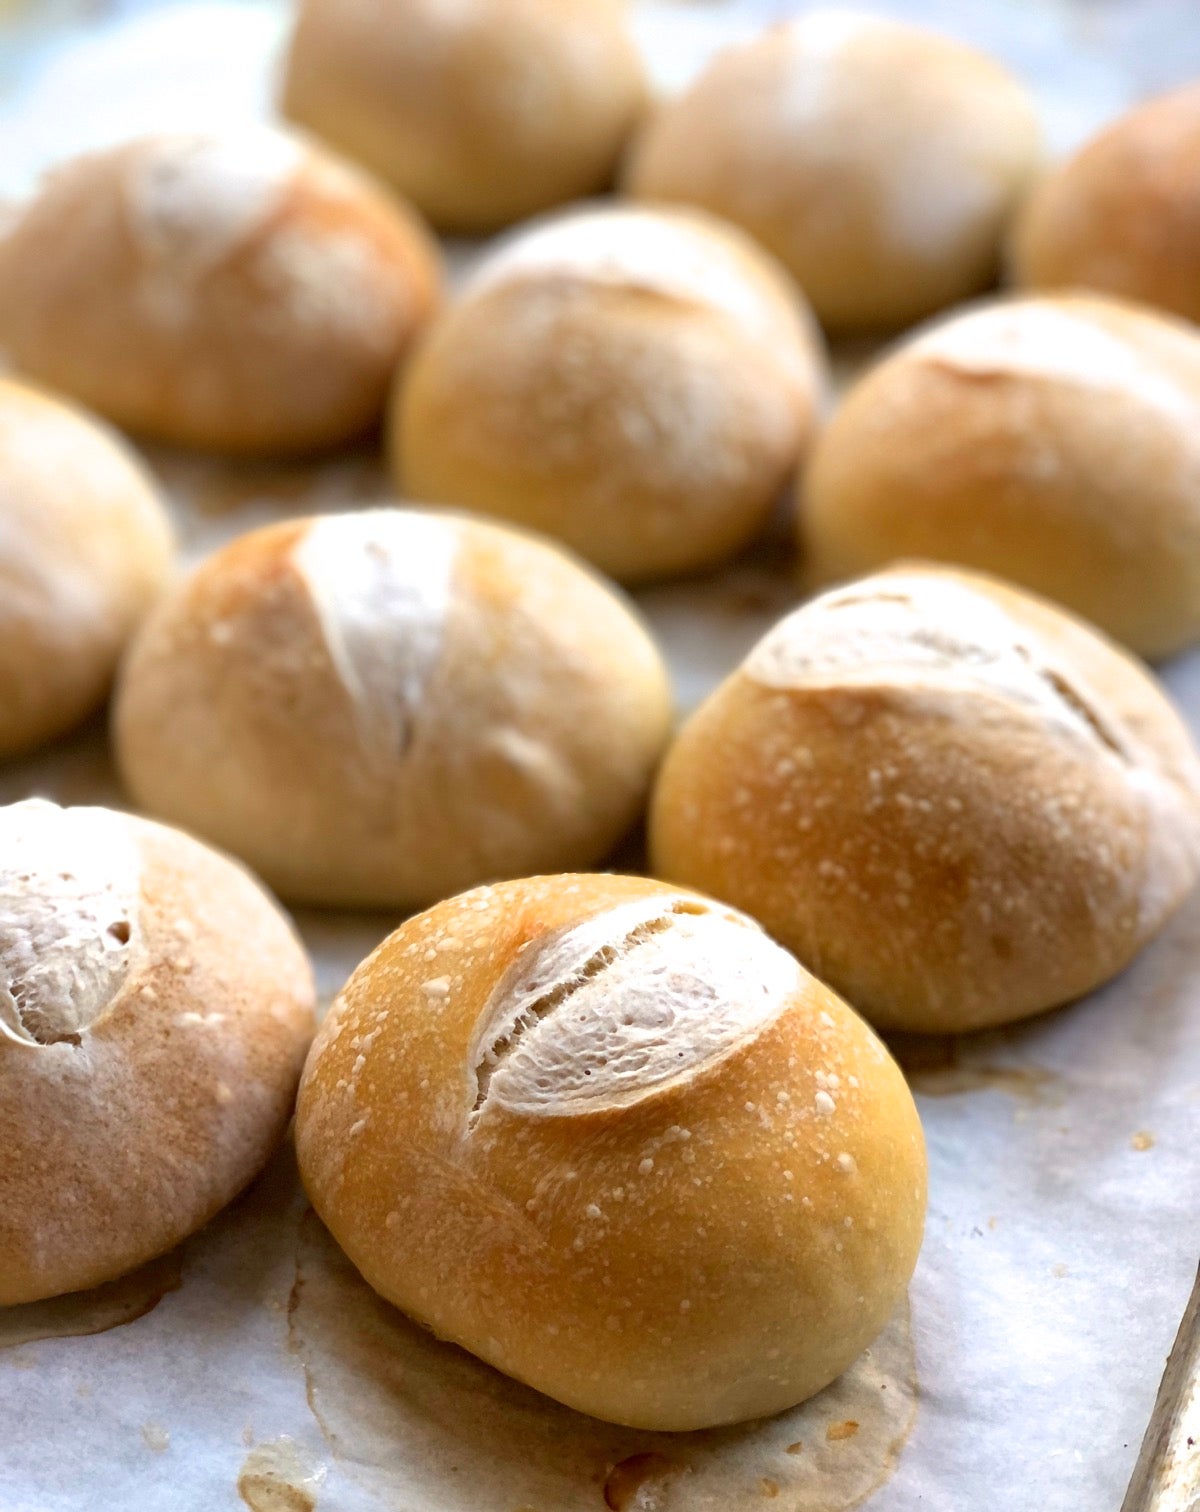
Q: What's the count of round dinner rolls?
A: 11